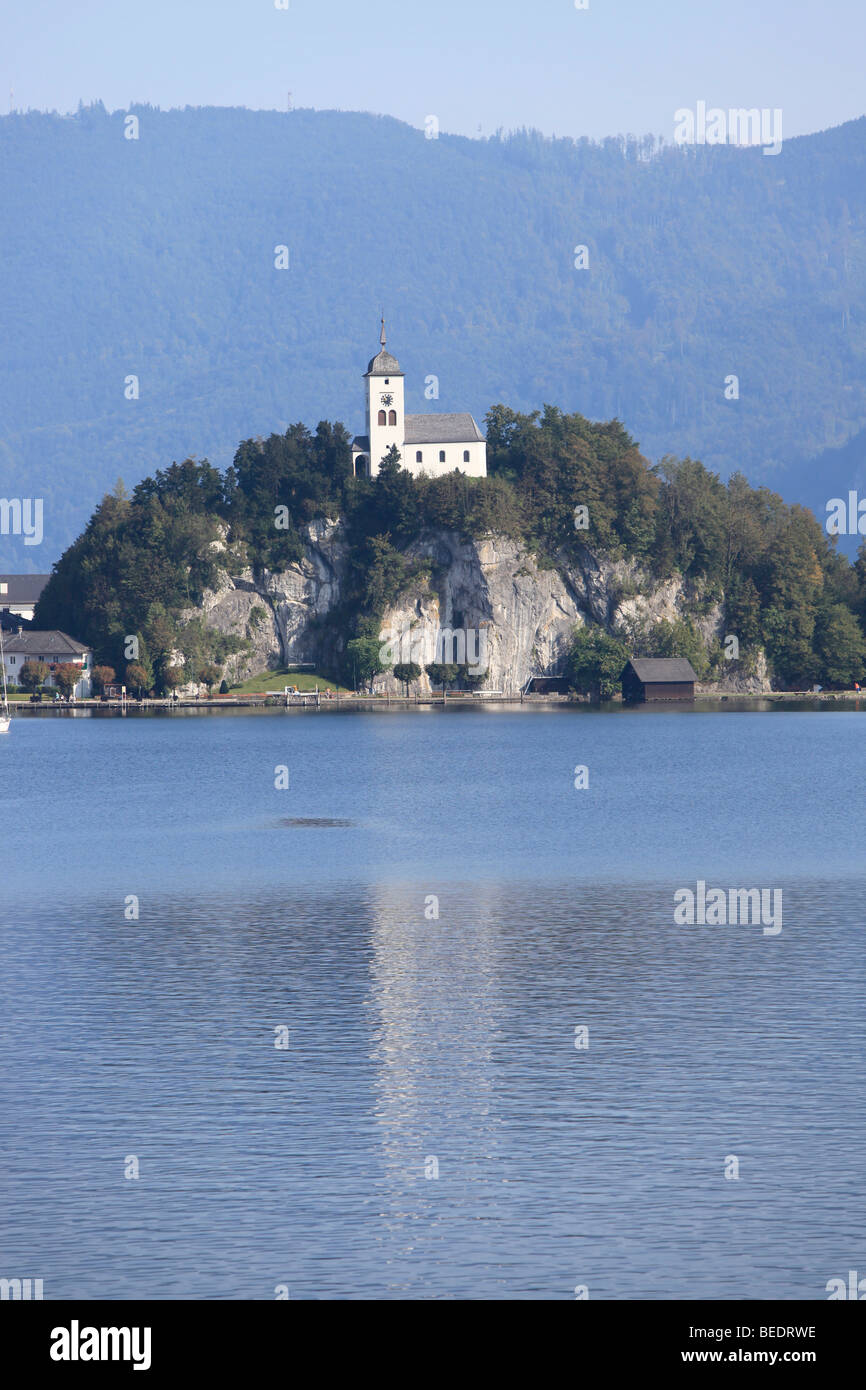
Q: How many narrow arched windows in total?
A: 5